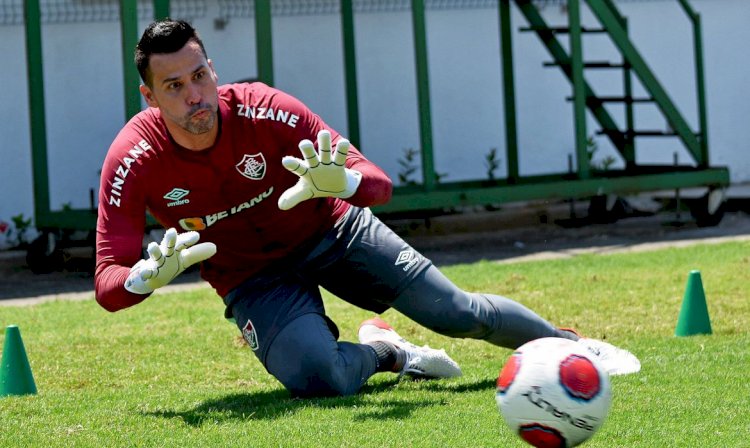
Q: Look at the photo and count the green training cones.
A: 2